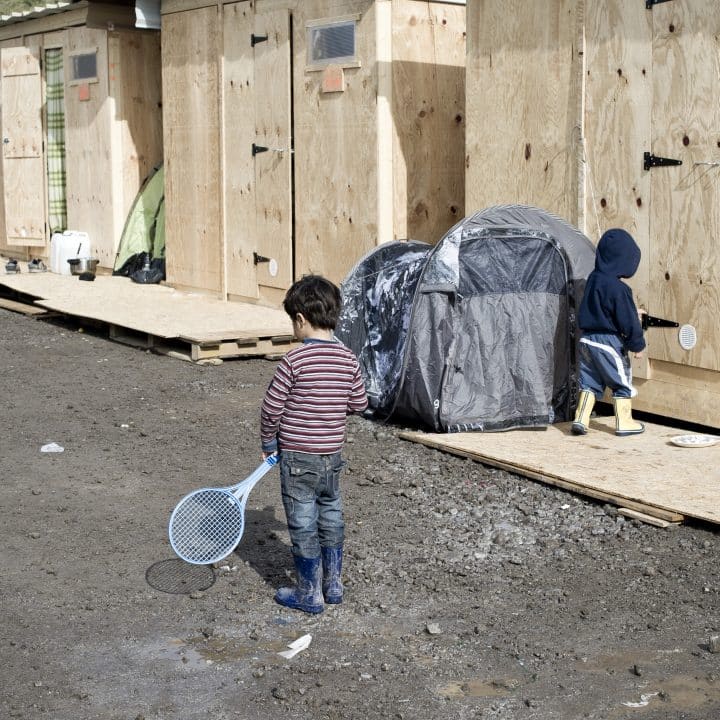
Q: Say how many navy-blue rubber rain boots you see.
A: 2